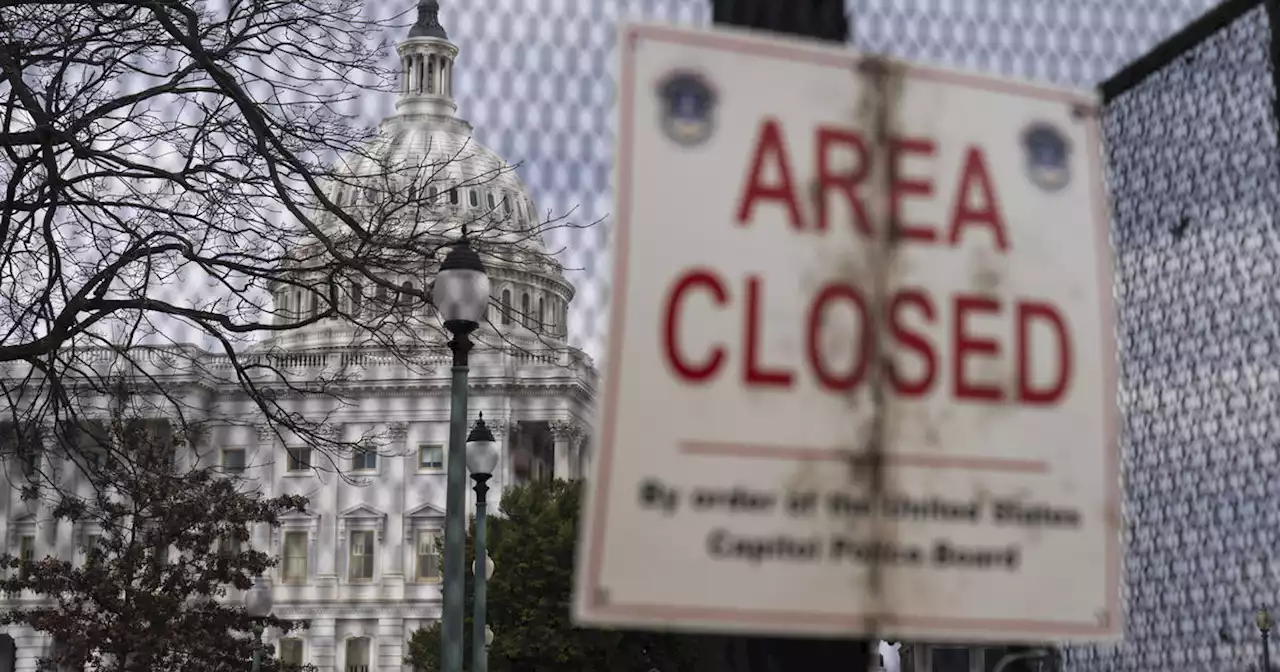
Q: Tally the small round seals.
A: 2